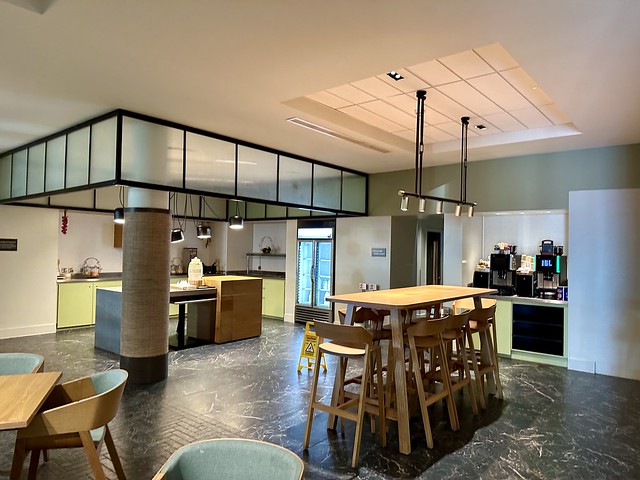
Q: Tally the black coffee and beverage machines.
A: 2